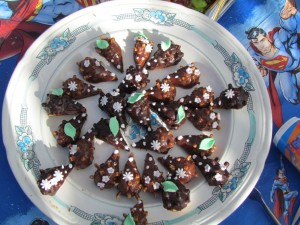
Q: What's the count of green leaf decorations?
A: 11